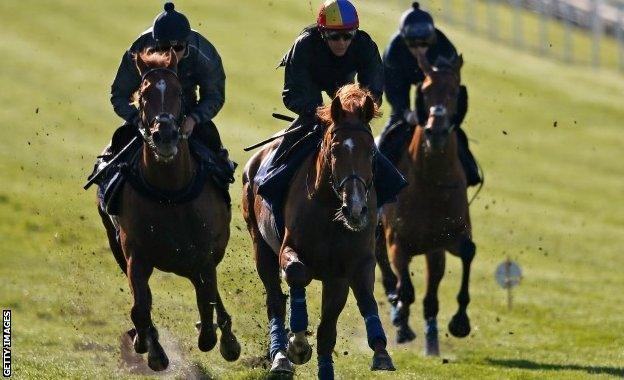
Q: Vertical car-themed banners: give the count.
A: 0